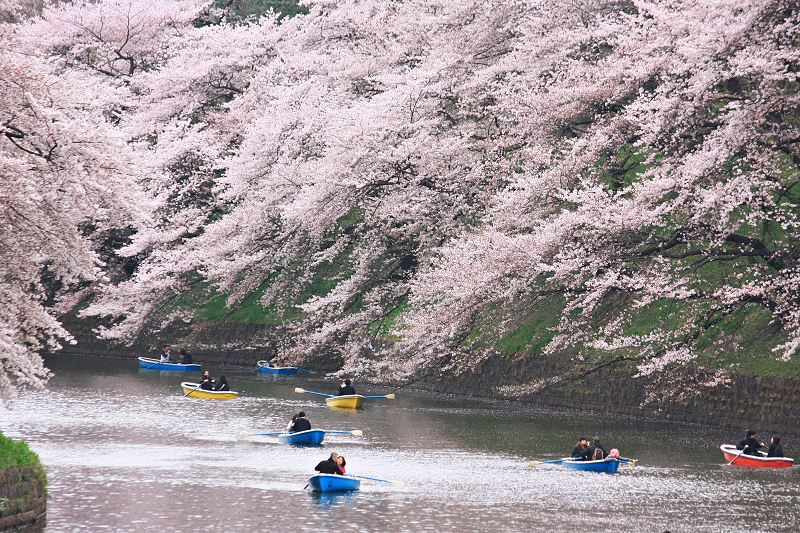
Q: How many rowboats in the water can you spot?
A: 8